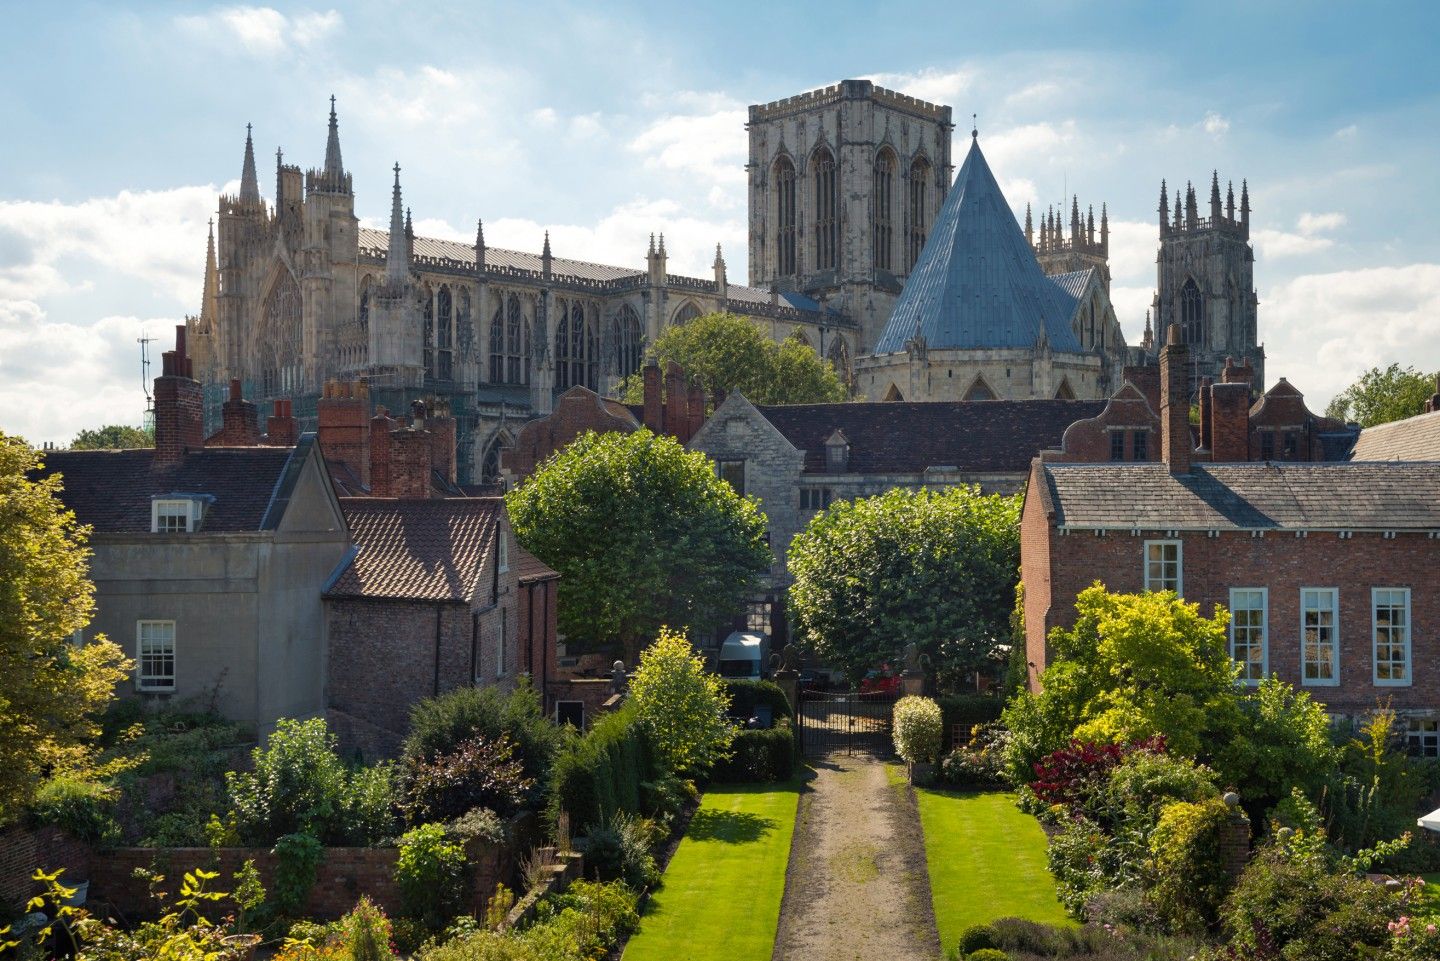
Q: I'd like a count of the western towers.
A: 2